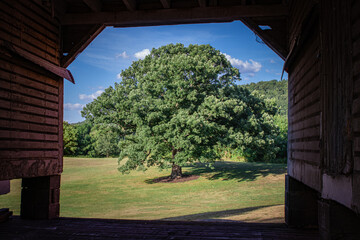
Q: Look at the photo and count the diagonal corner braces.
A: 2